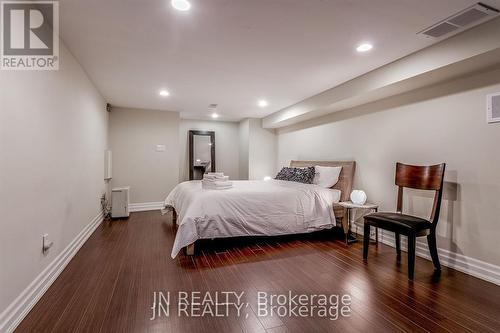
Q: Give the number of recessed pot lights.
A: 5